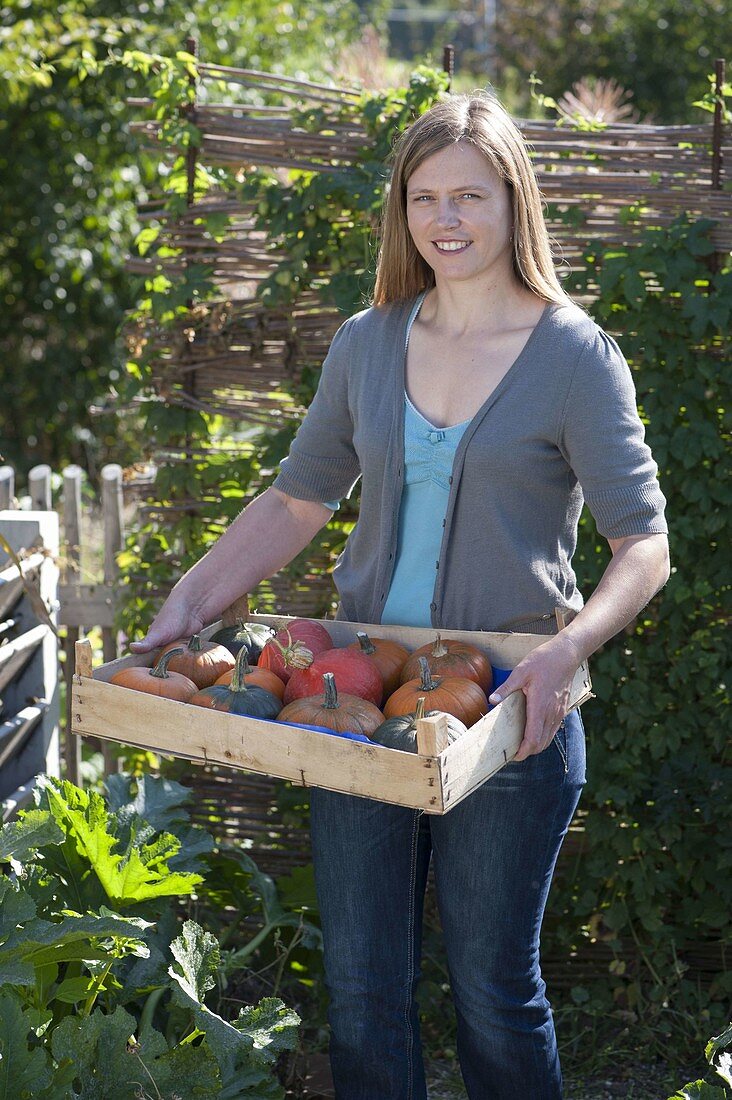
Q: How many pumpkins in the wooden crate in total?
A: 12